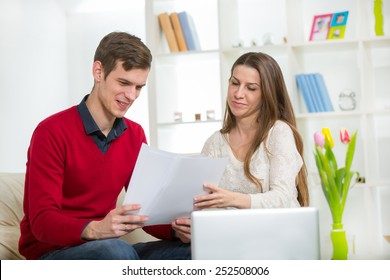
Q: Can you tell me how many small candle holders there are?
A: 3